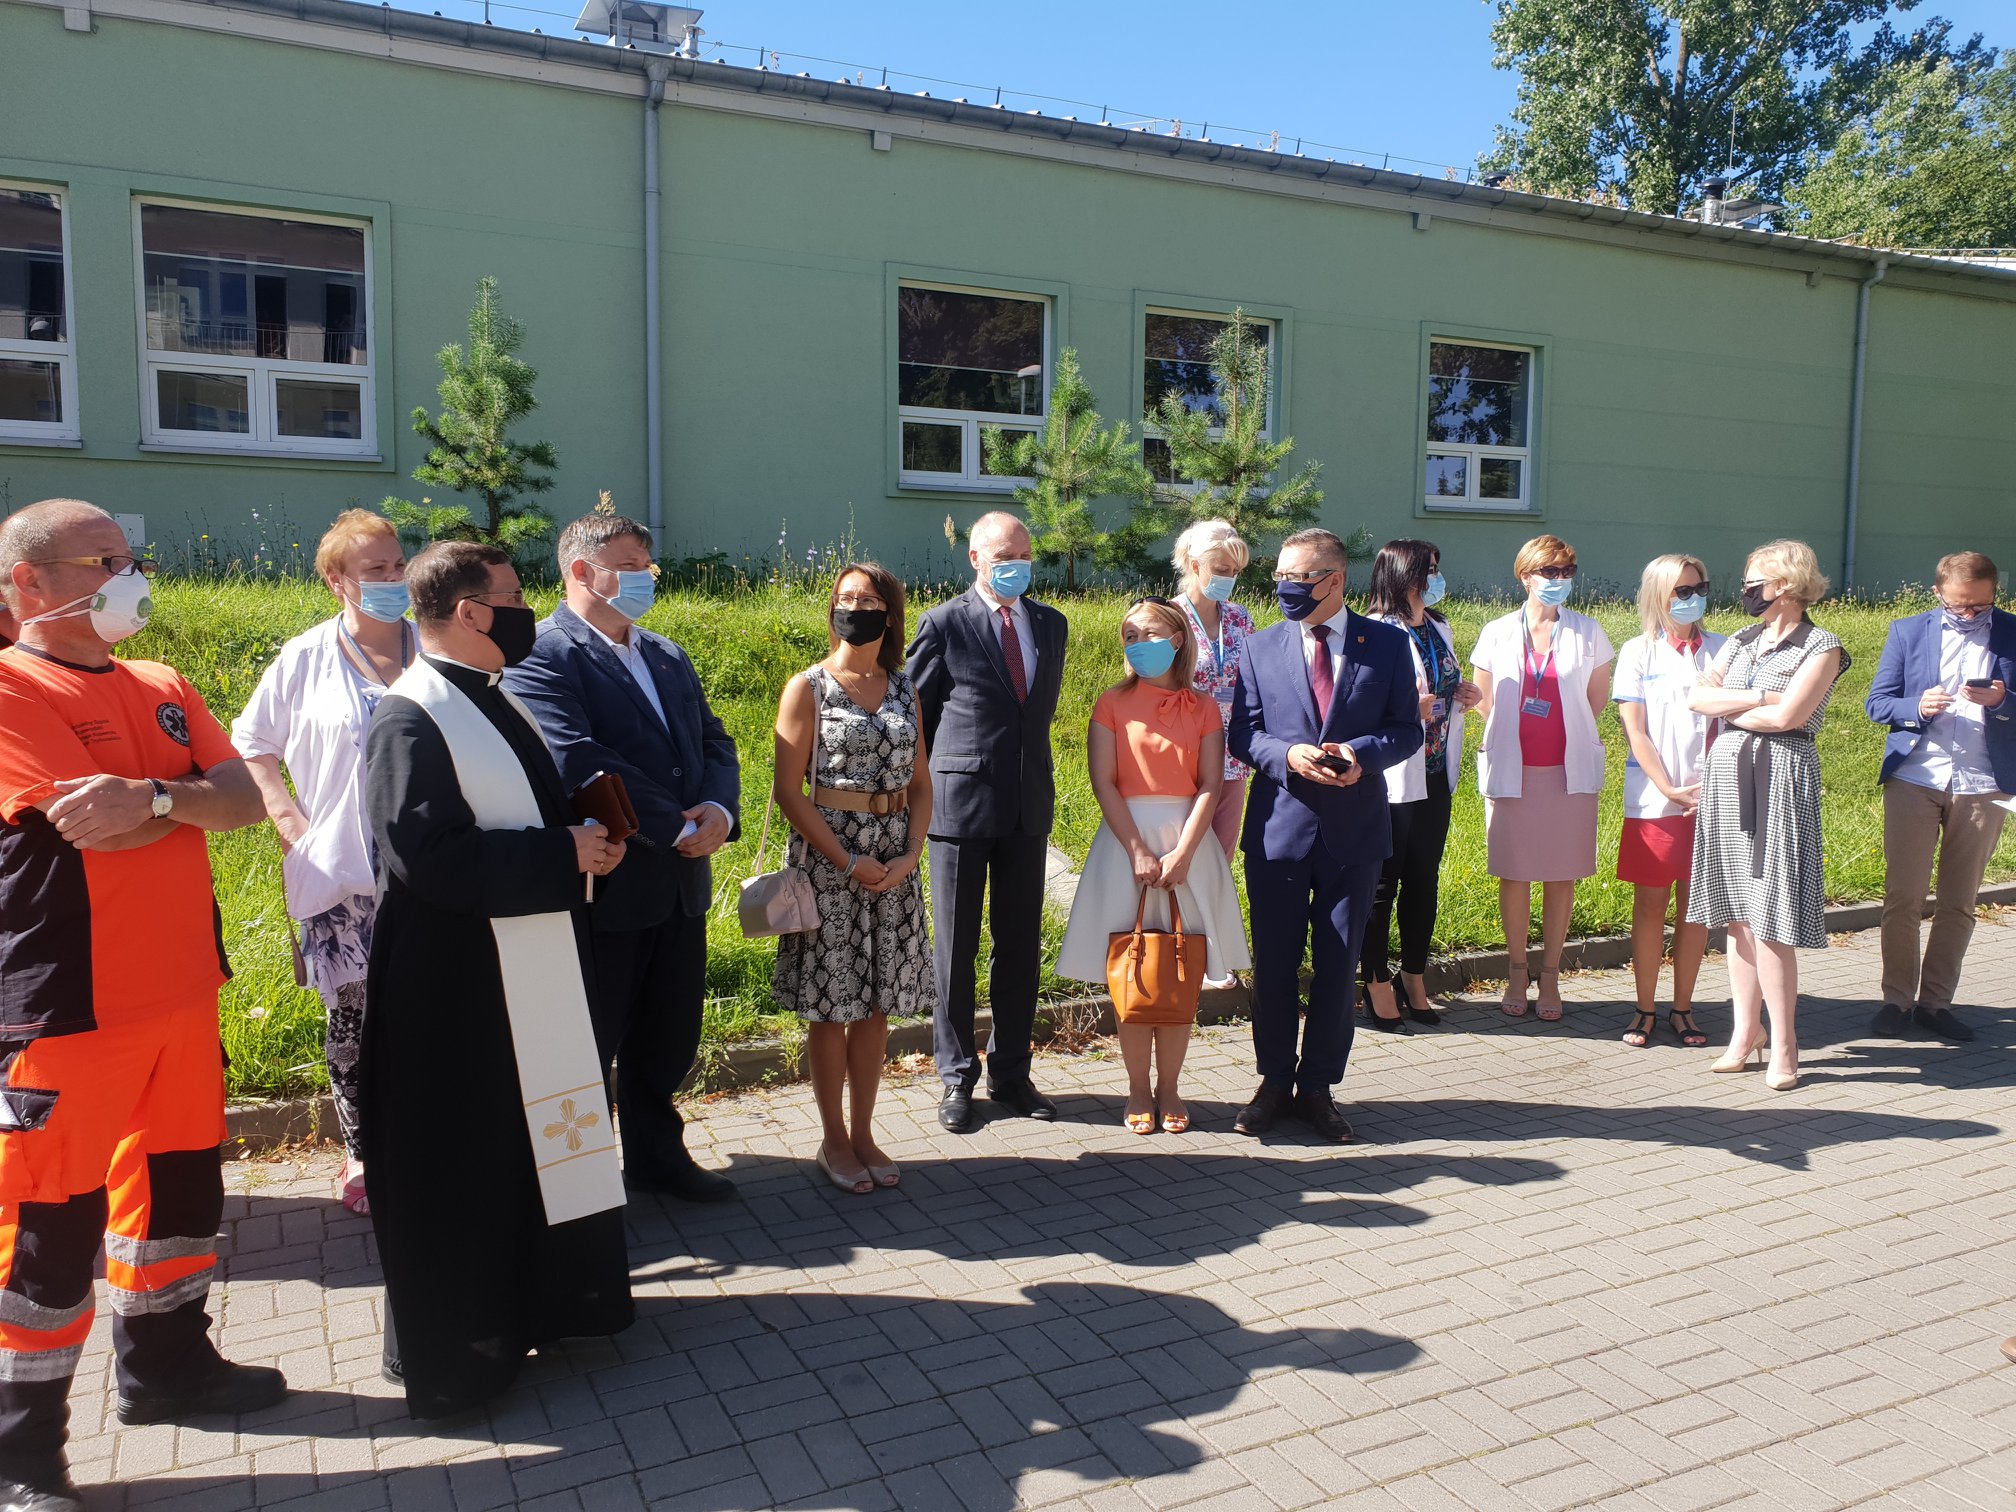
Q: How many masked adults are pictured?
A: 14